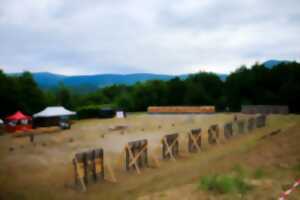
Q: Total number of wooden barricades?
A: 9